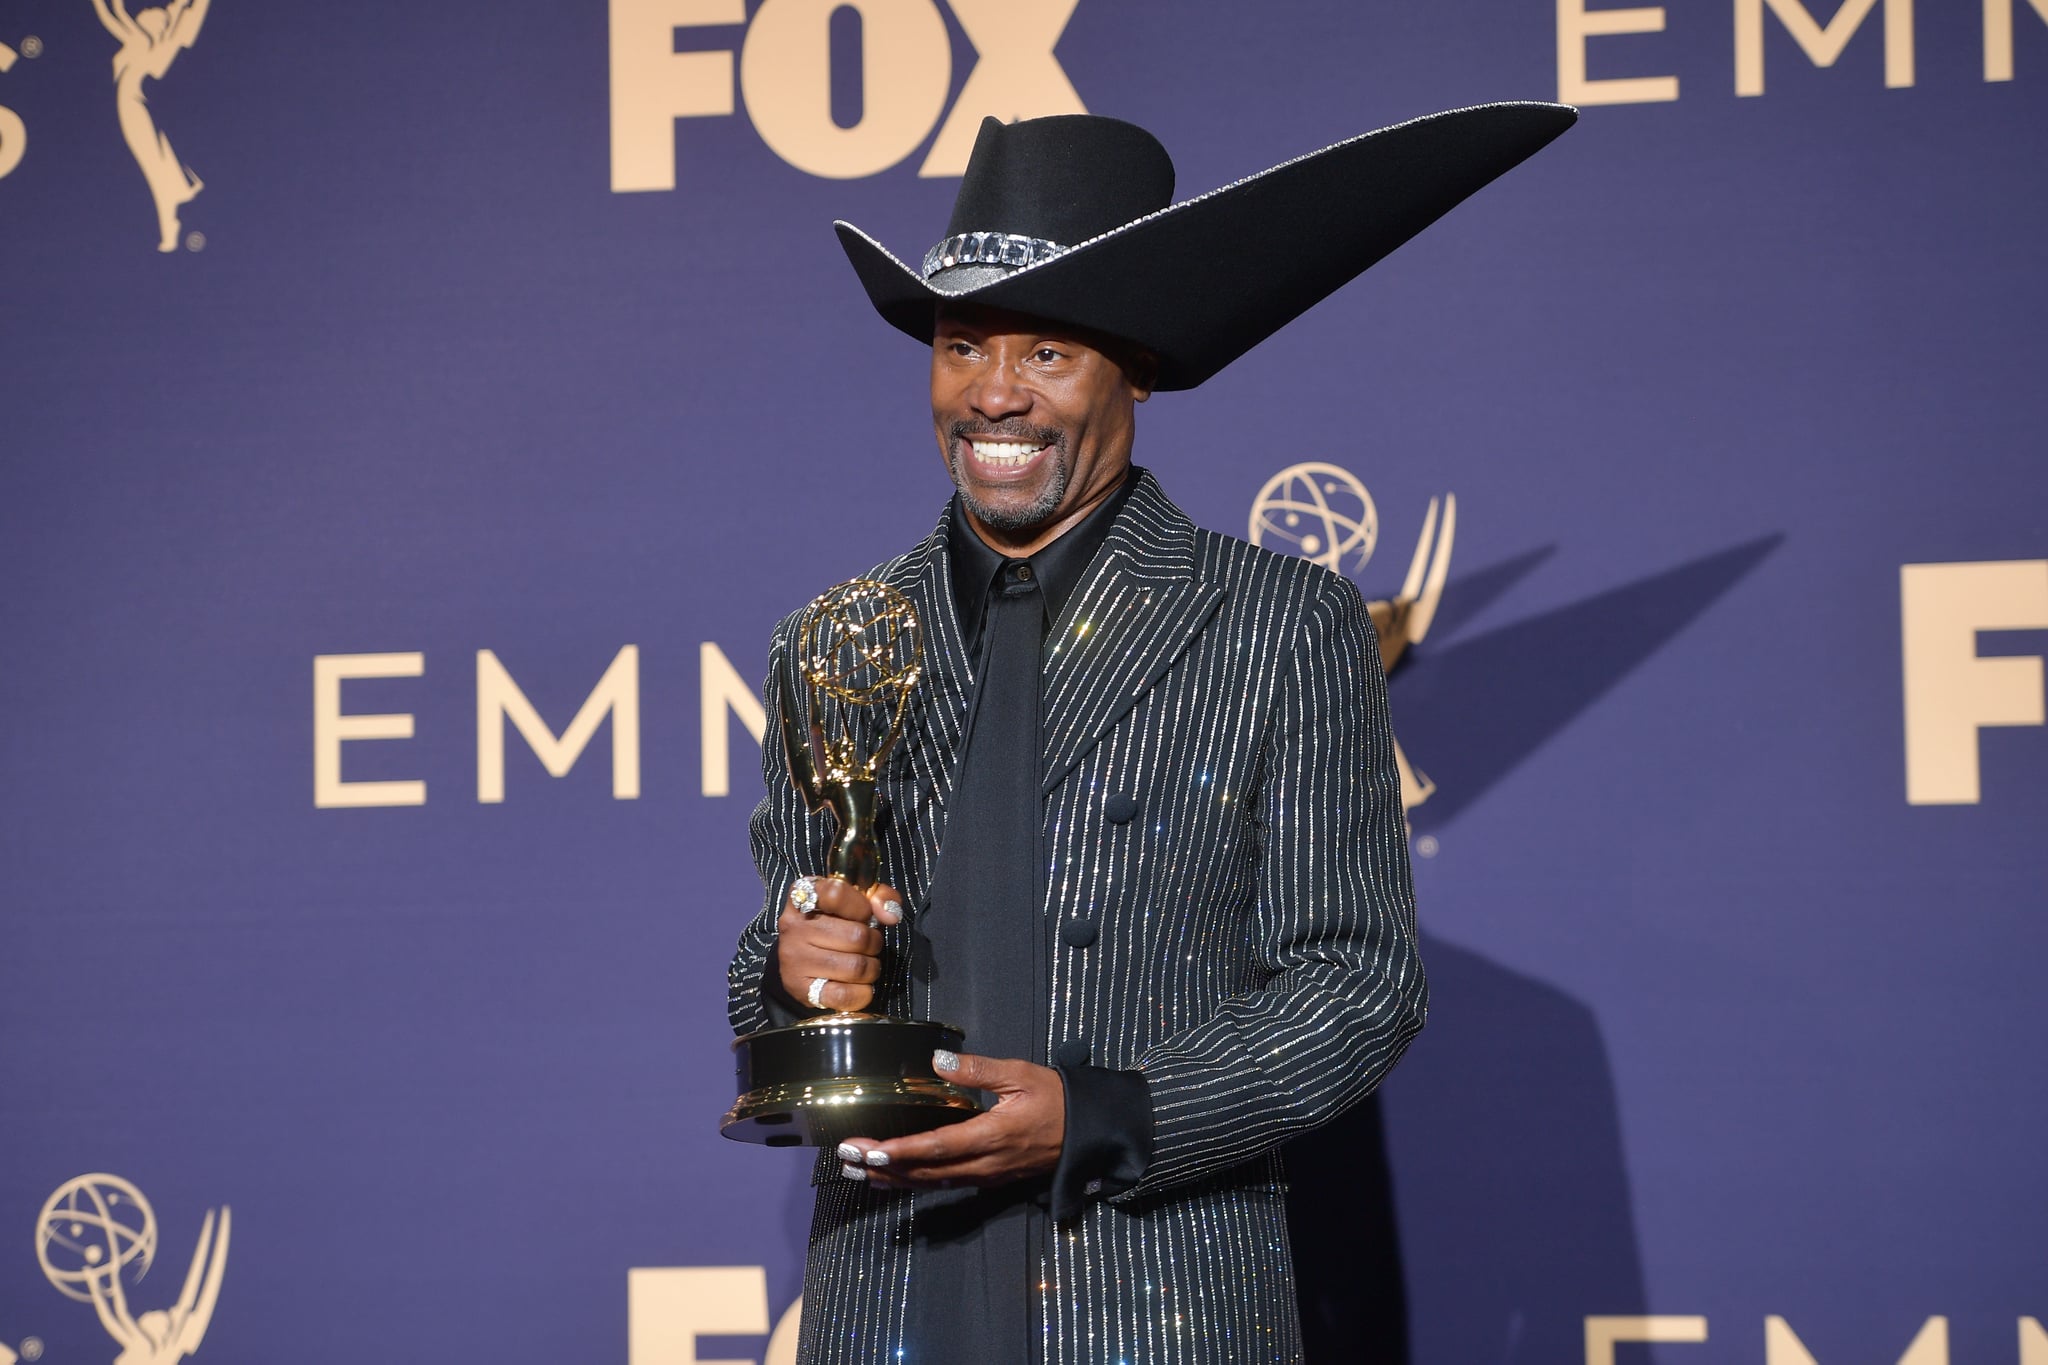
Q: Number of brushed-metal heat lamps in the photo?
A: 0